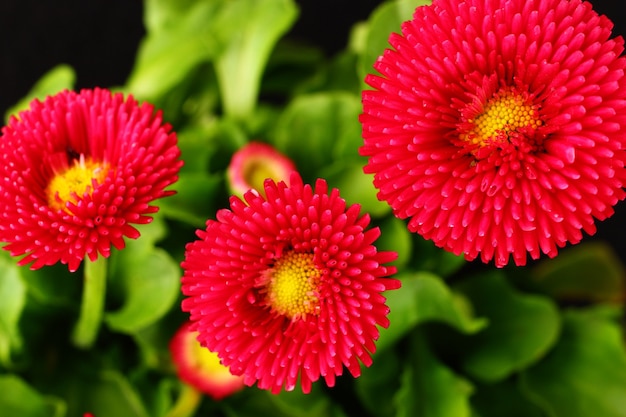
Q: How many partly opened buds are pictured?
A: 2